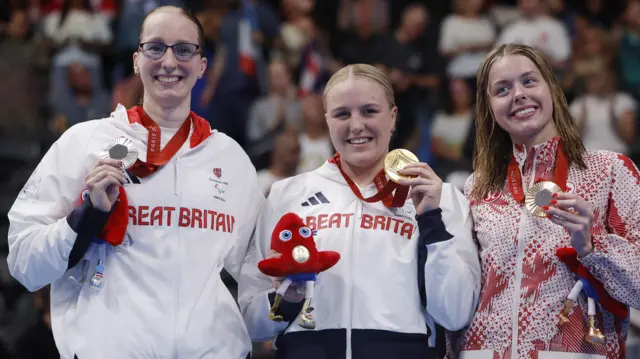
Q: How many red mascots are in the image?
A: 3